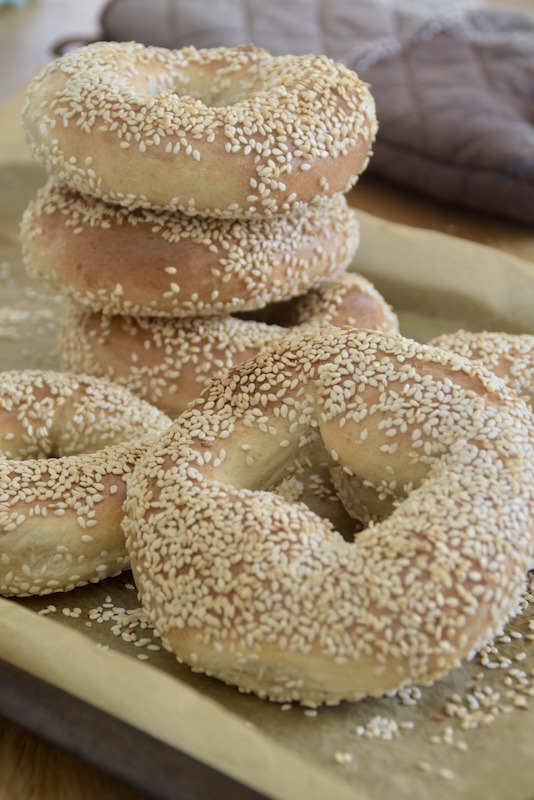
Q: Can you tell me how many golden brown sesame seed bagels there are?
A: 6